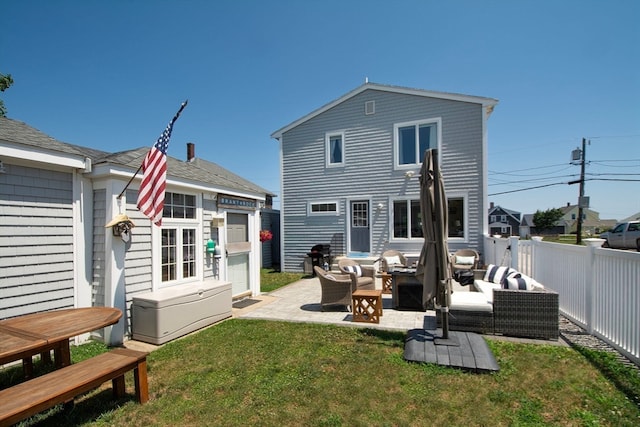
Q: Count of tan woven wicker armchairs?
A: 4